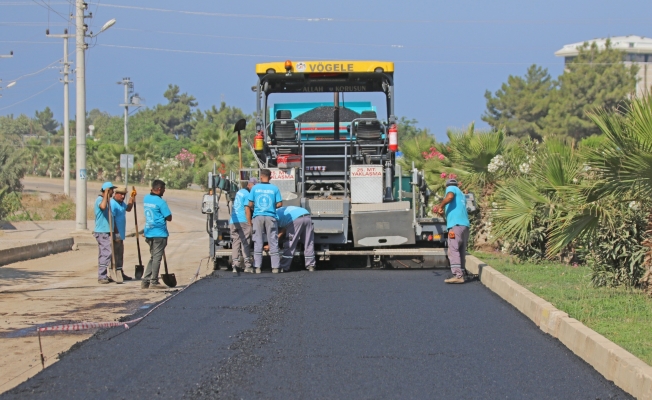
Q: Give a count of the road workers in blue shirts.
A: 7